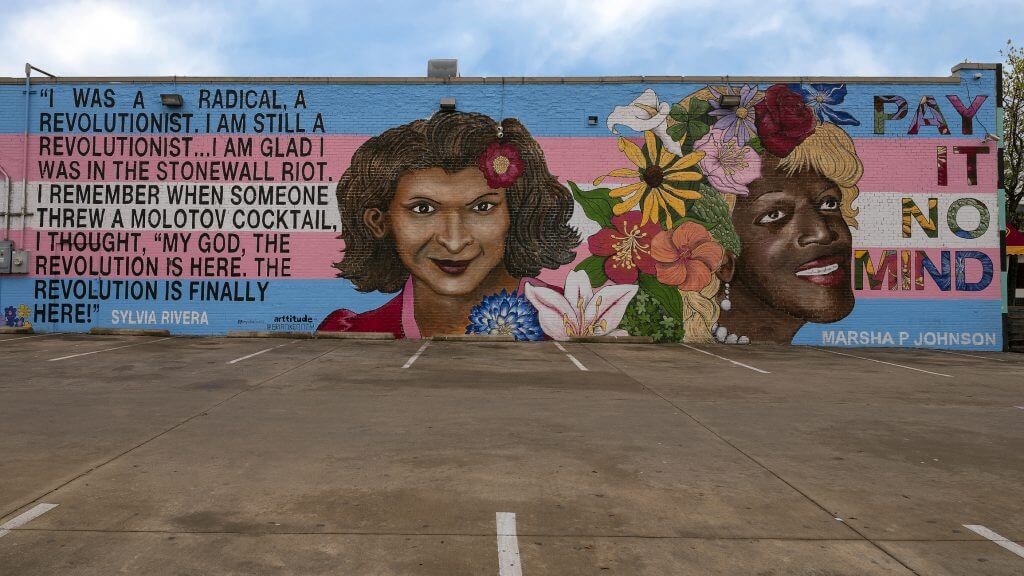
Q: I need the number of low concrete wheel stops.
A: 6